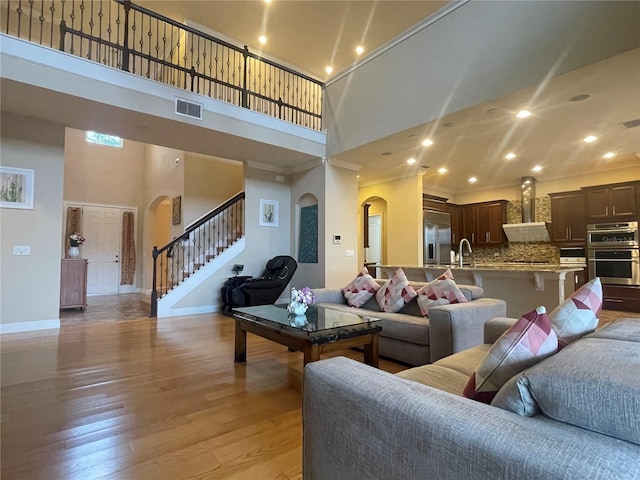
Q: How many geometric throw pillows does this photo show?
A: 5